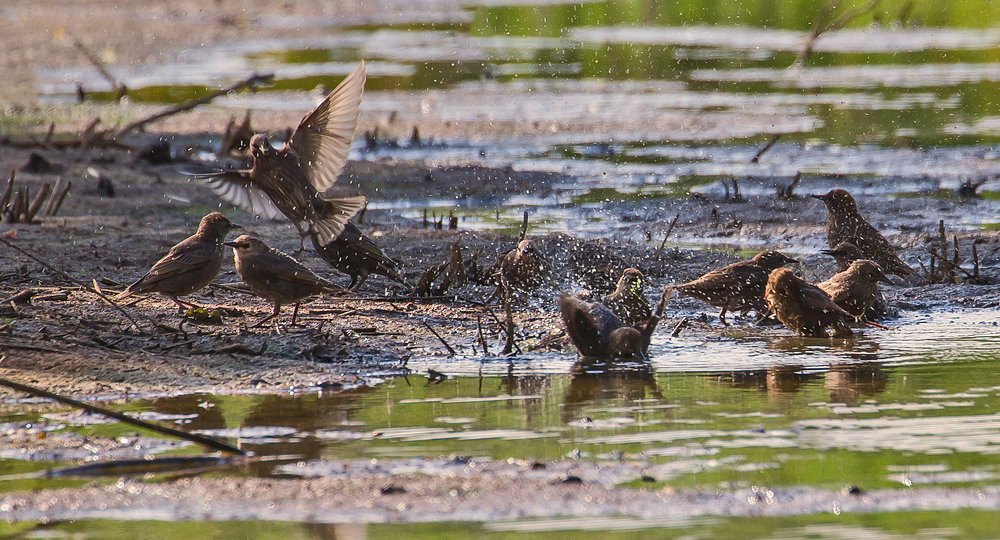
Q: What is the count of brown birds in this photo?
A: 12